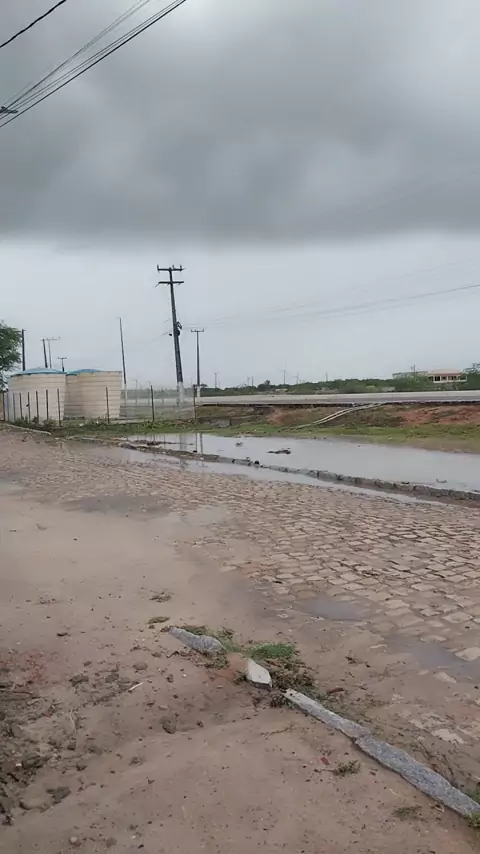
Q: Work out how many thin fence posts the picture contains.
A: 11